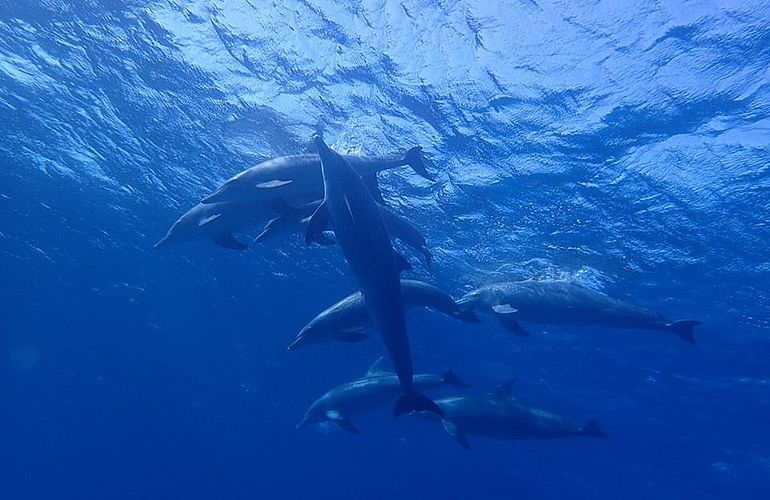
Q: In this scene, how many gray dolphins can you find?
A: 8